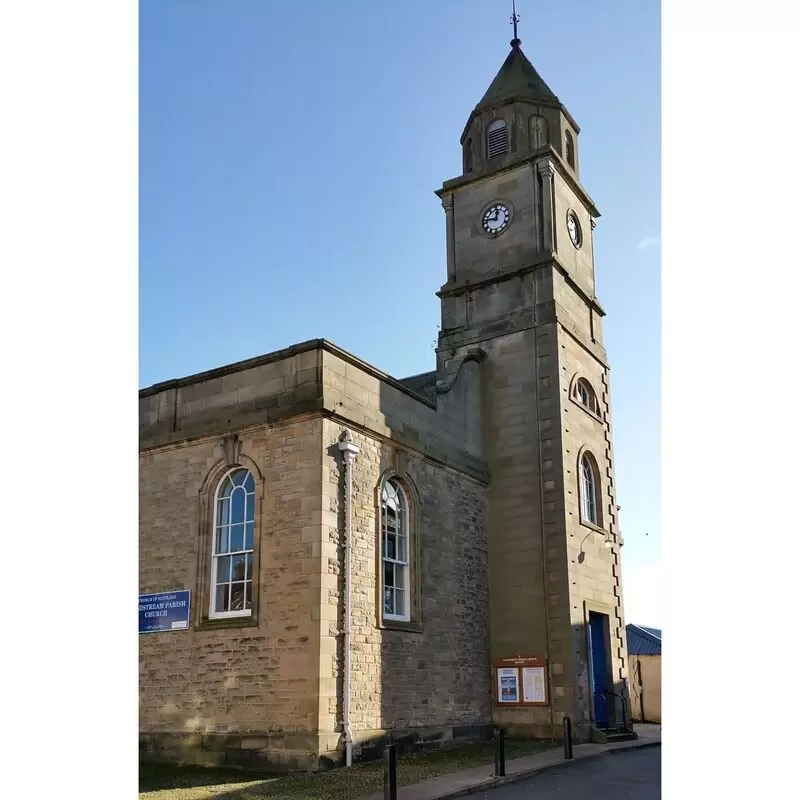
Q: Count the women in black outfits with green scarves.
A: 0